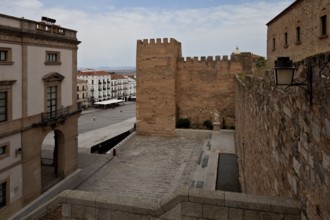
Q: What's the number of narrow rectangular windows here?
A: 4